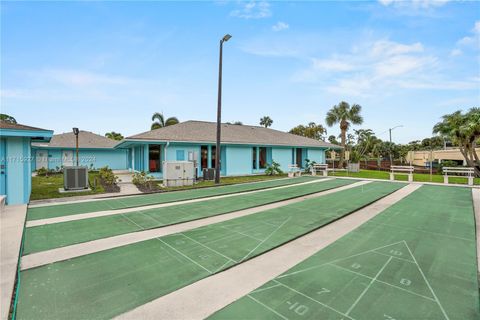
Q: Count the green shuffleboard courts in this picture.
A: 4